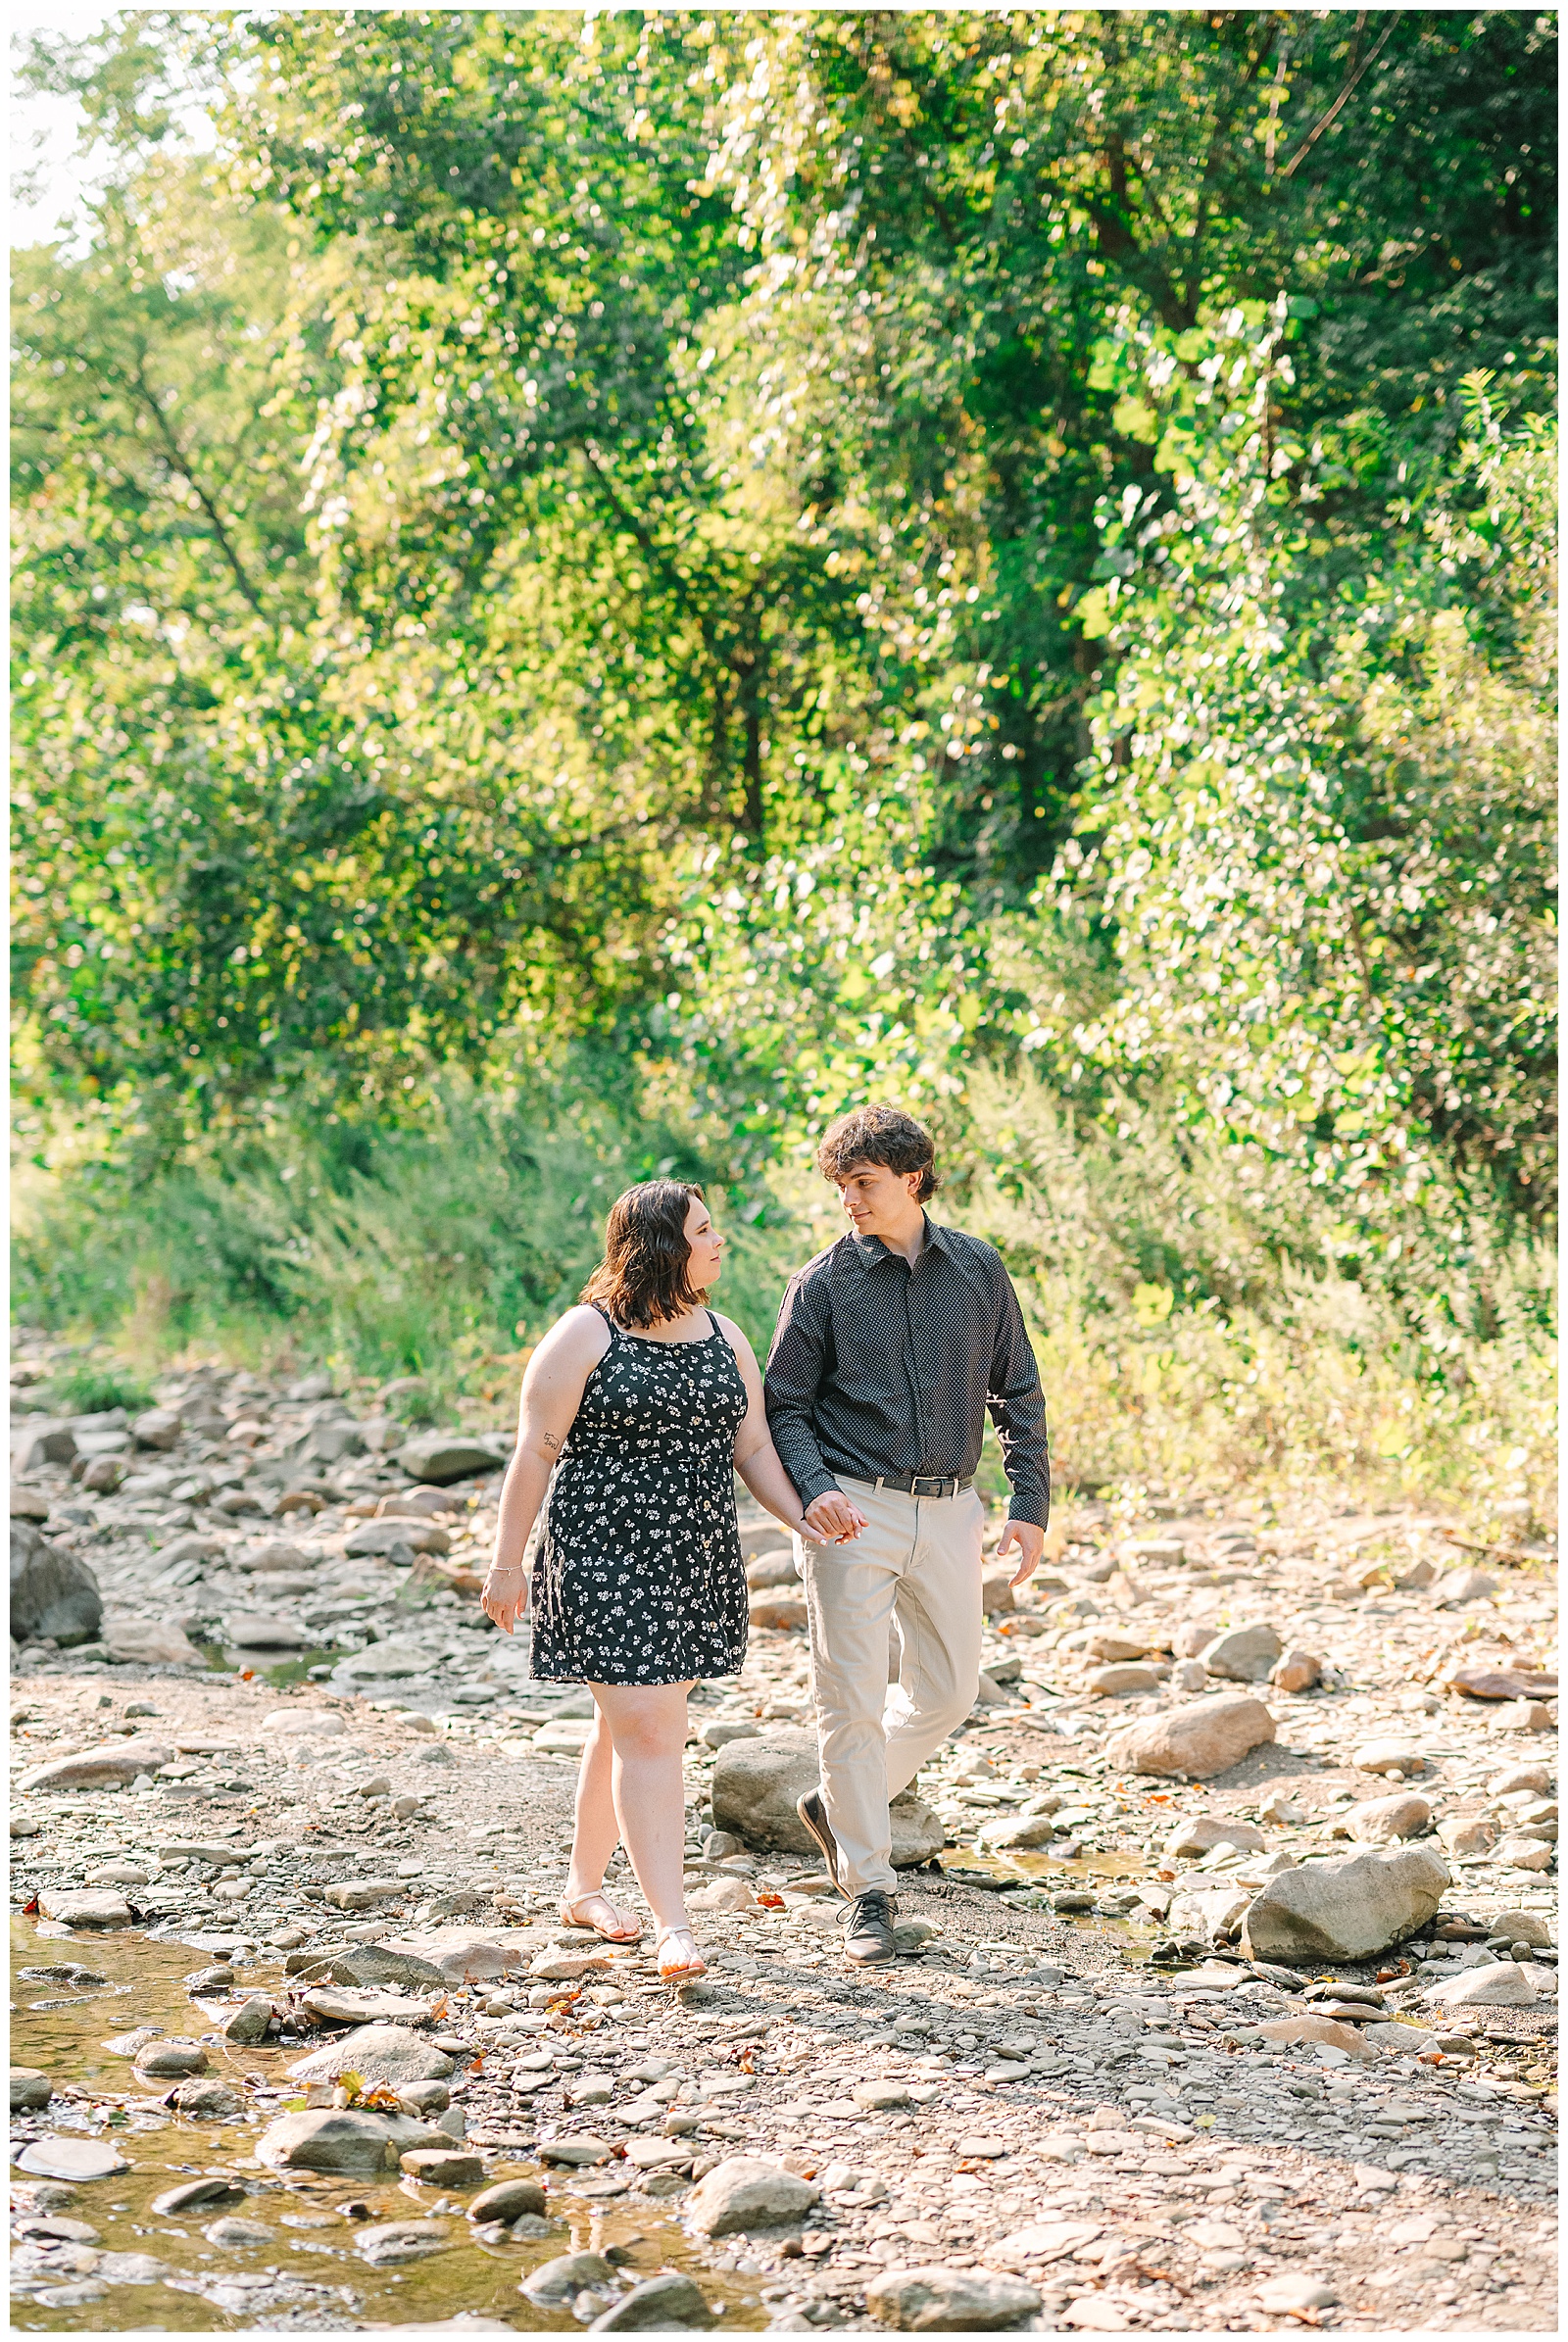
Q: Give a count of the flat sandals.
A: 2